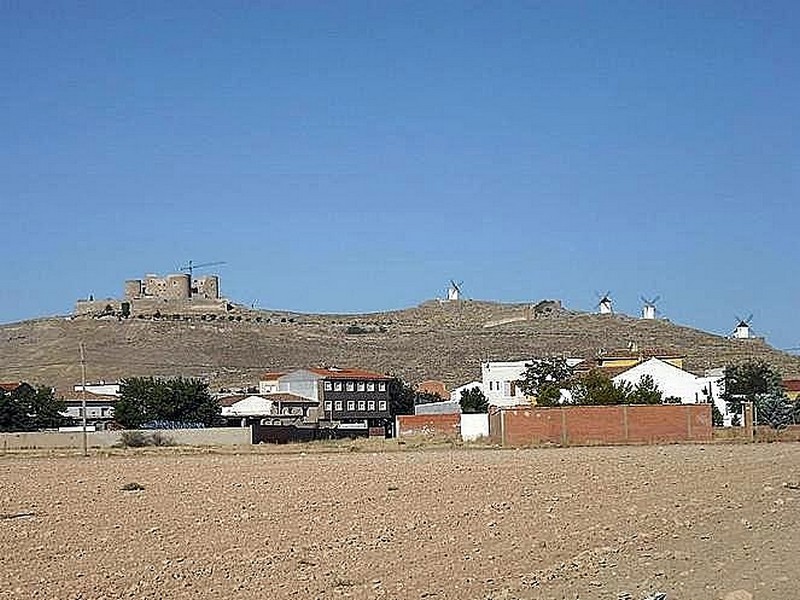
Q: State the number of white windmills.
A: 4